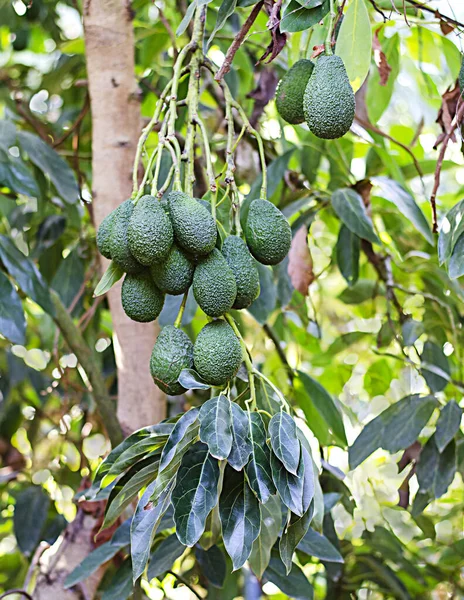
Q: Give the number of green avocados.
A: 13